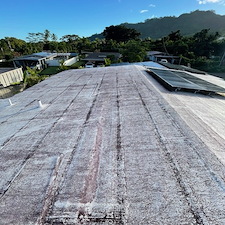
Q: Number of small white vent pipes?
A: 2